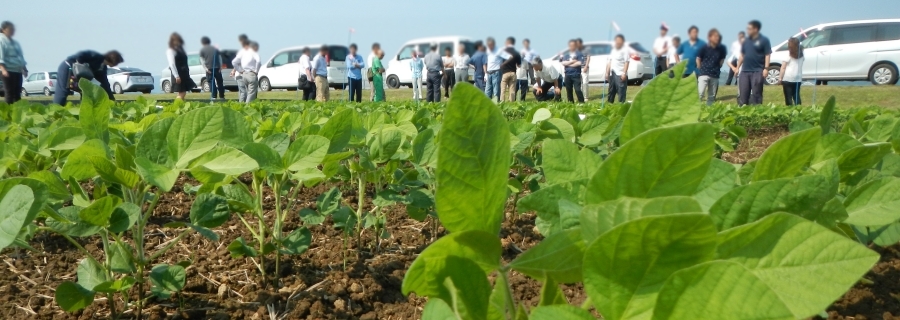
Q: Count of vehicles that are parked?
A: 7